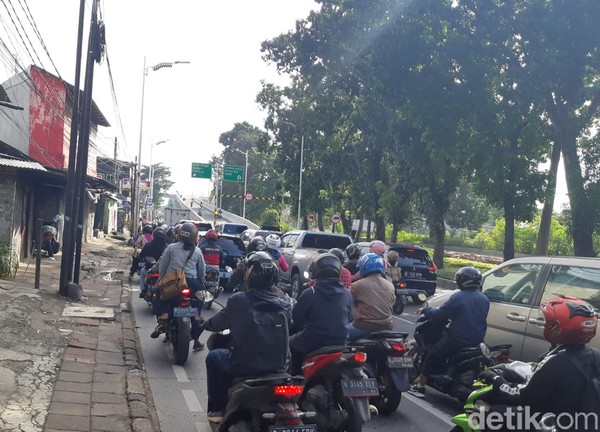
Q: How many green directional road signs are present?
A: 2